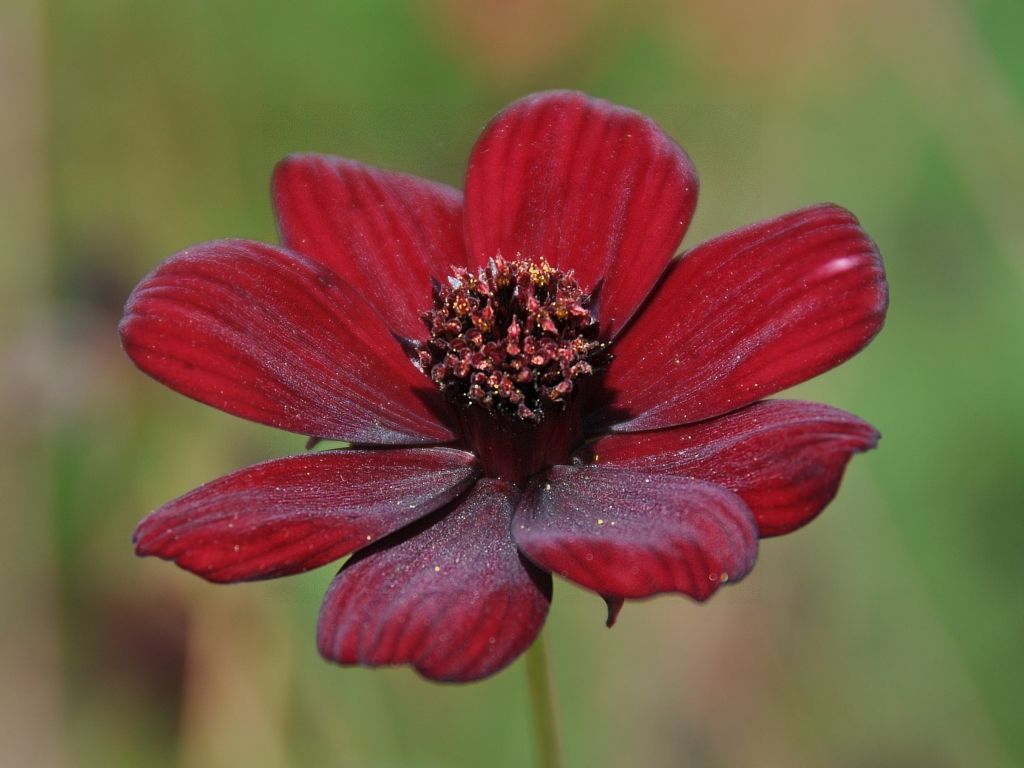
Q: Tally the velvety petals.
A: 8